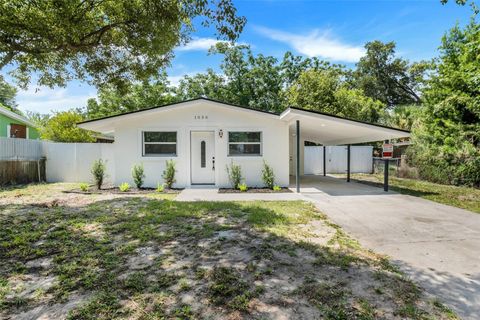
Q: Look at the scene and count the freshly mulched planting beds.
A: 2